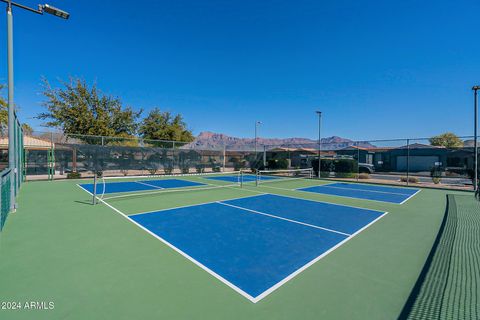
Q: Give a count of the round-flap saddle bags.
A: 0